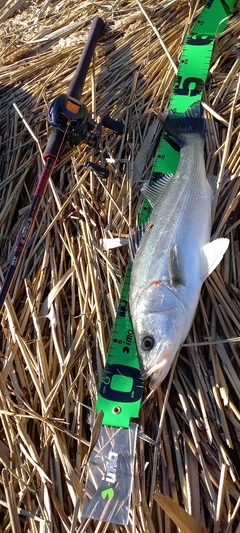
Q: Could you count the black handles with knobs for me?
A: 2